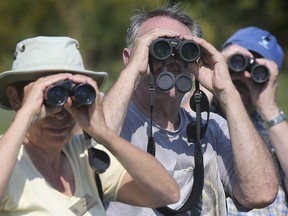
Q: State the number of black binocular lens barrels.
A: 6